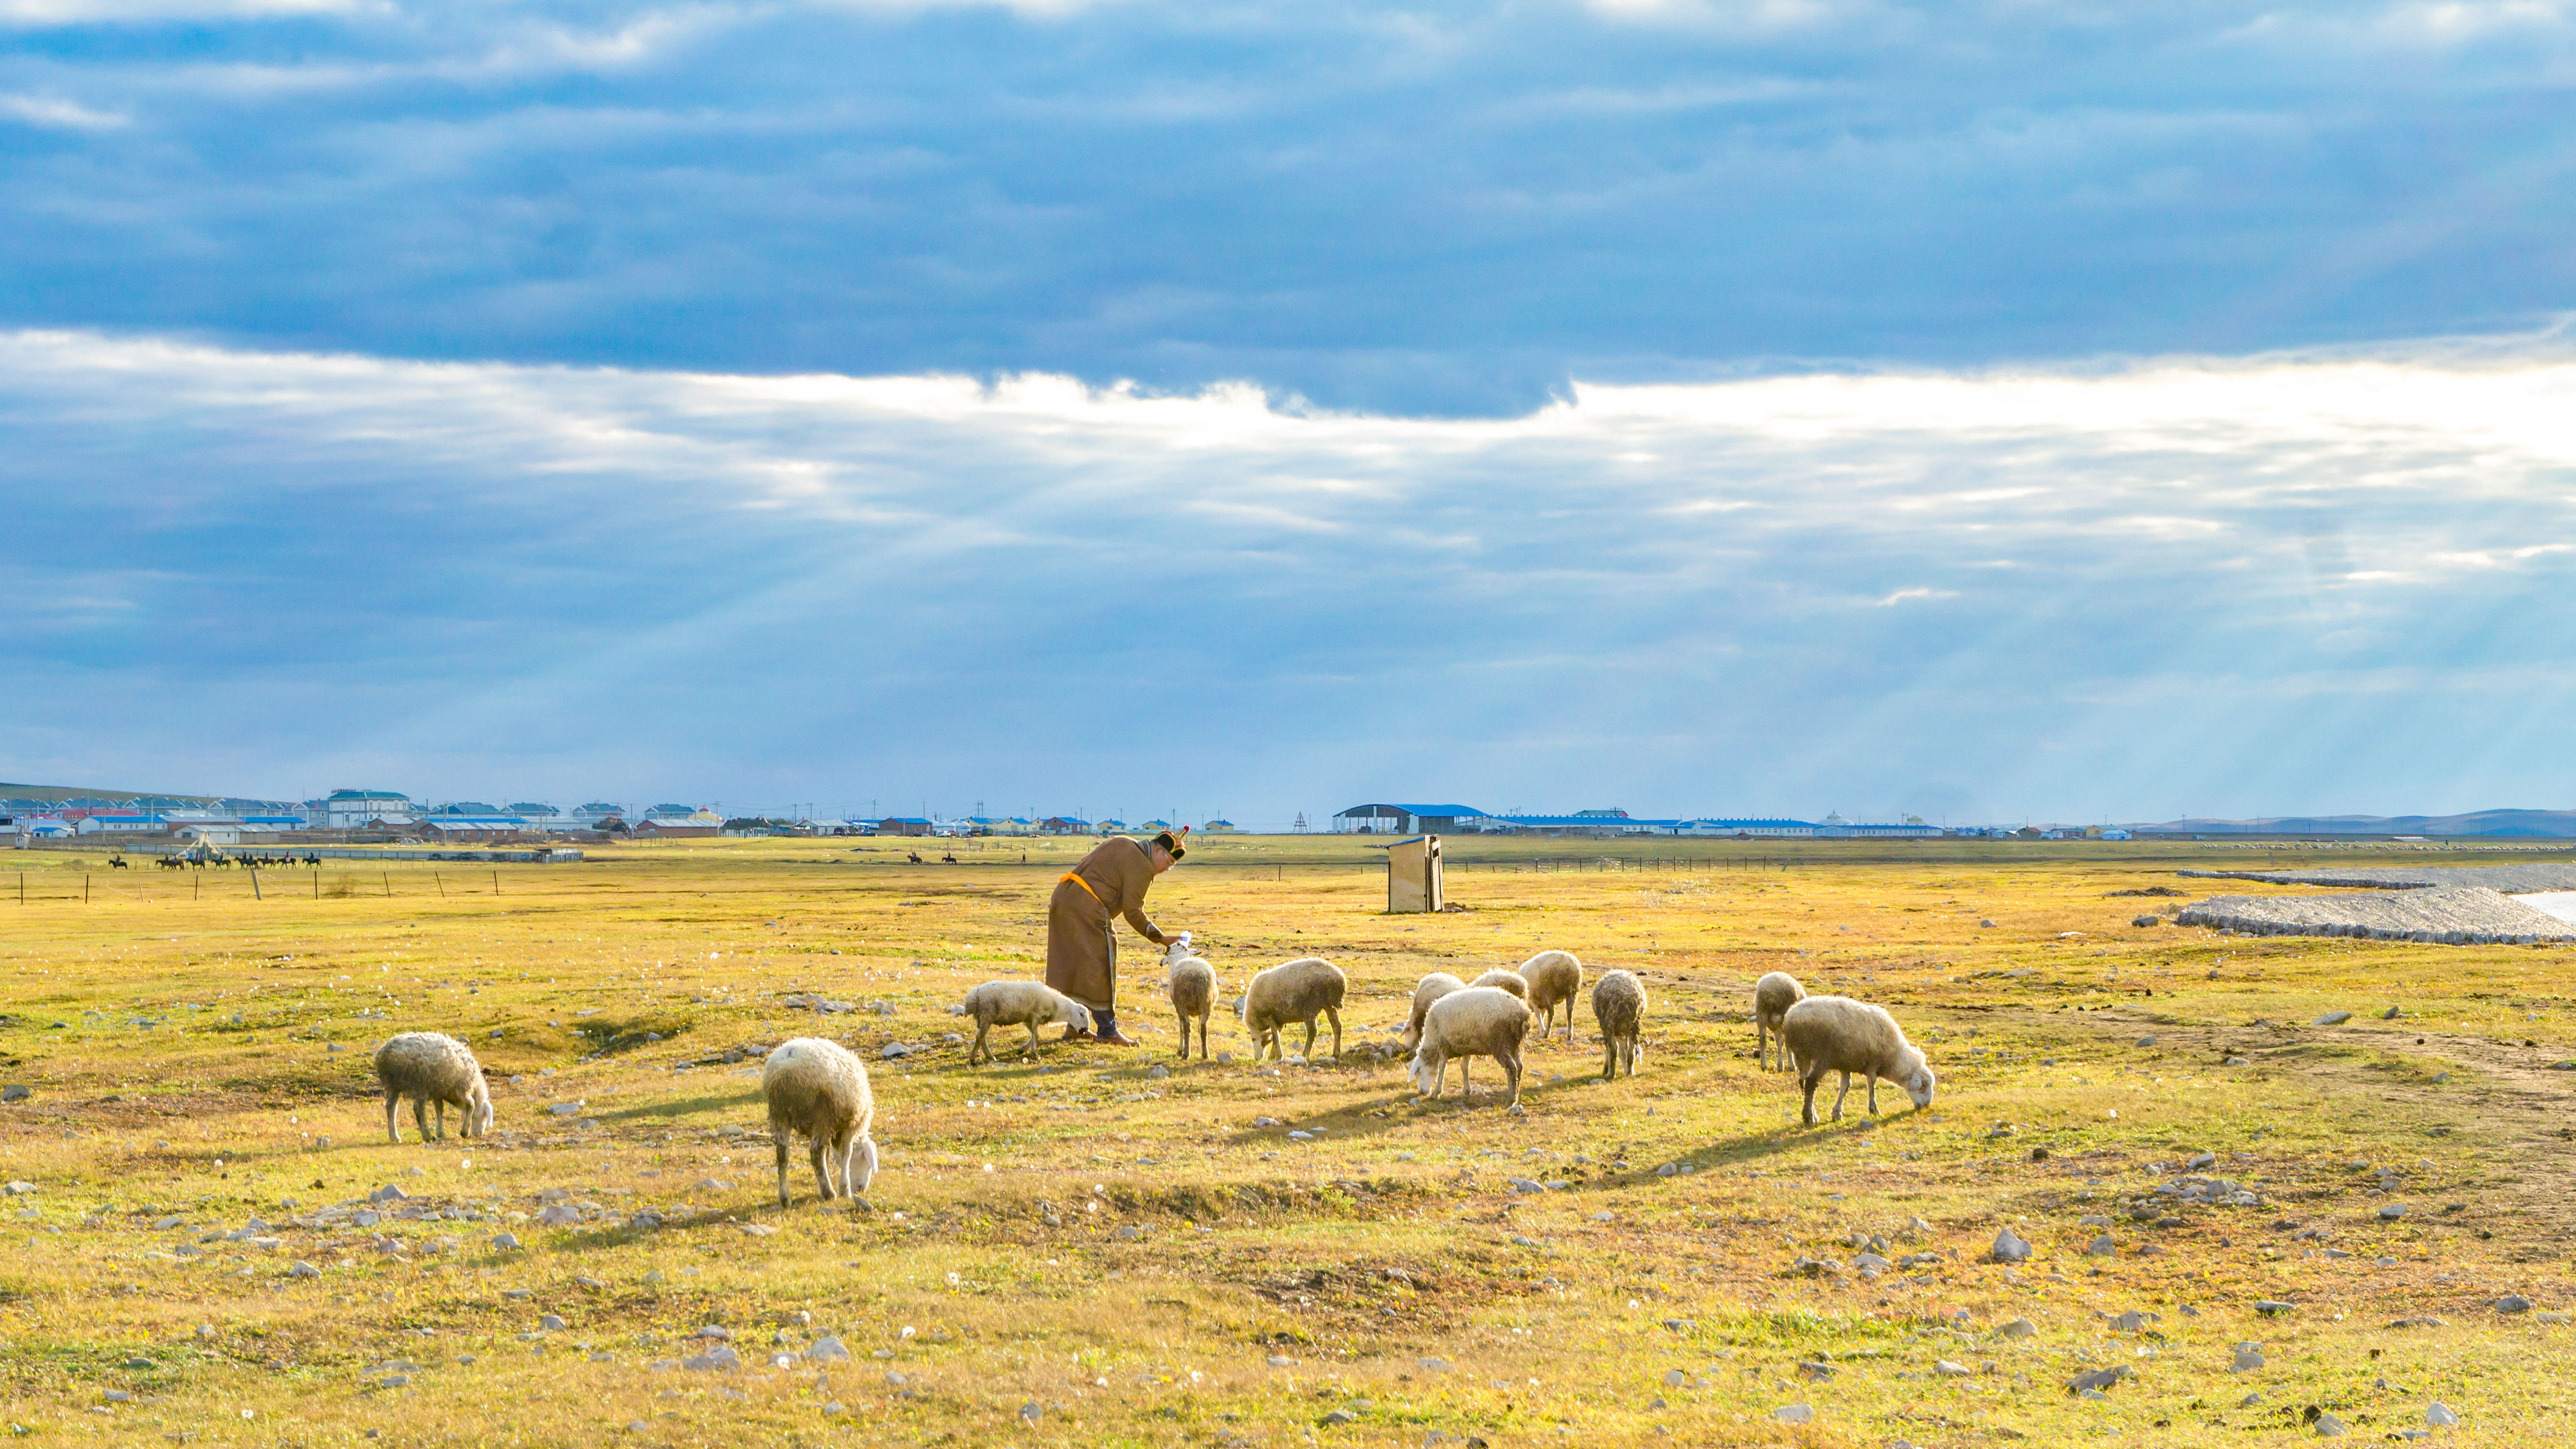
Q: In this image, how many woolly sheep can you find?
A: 12